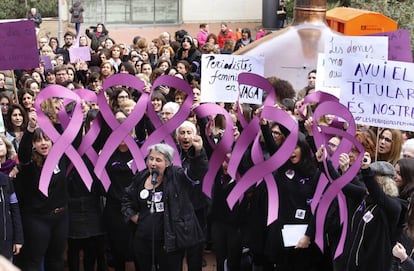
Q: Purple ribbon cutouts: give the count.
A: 10